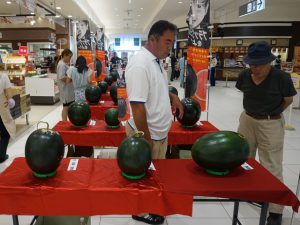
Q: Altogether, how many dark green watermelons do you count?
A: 12